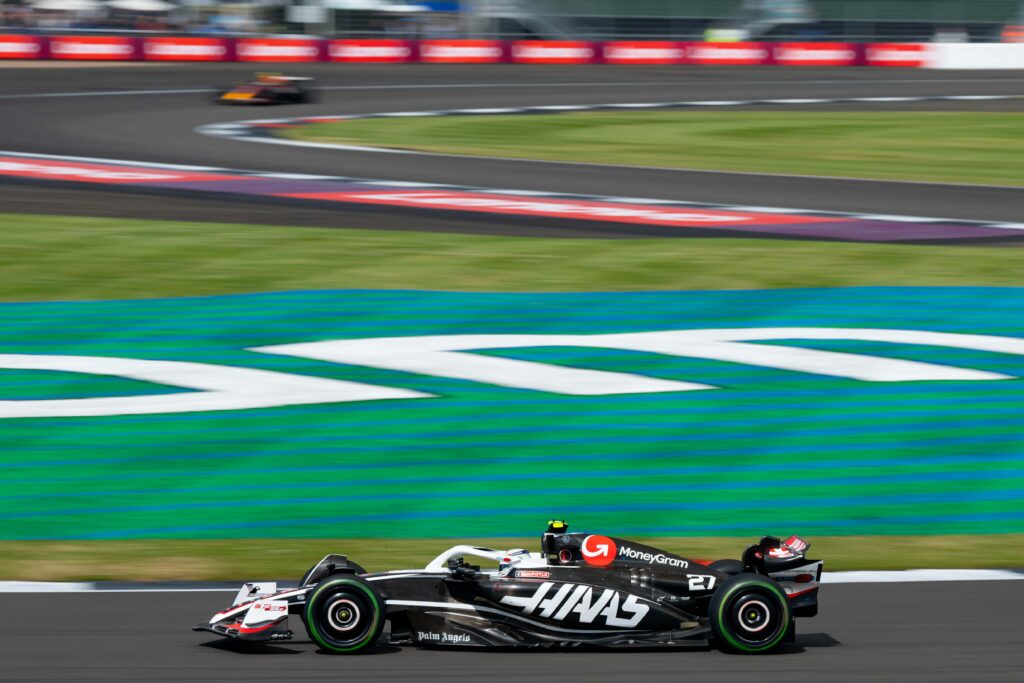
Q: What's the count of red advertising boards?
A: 11